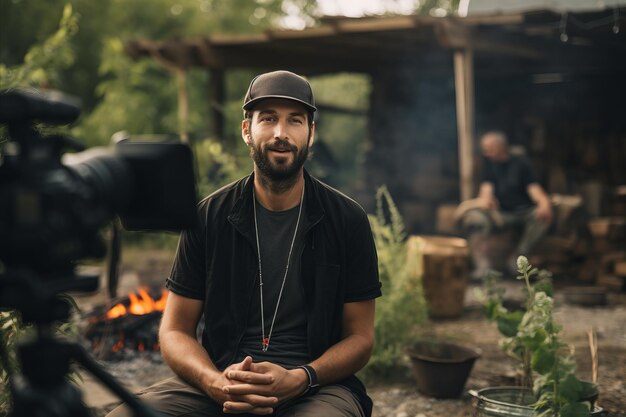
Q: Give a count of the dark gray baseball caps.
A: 1